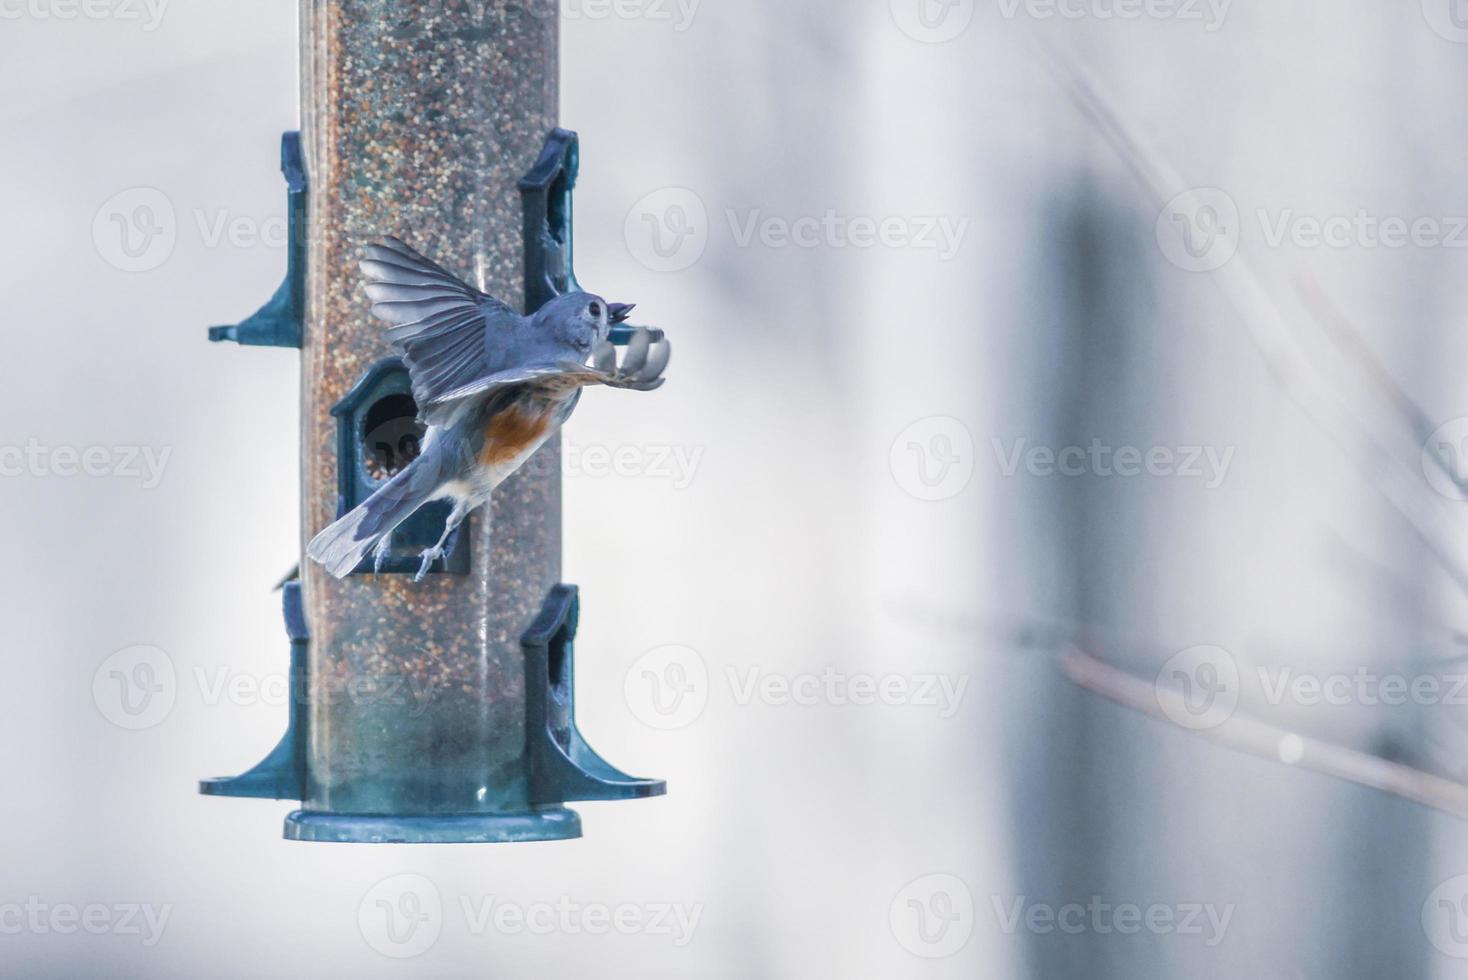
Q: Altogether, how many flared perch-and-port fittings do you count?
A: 5